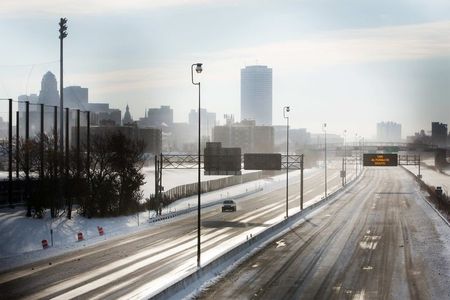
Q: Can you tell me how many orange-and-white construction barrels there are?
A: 3